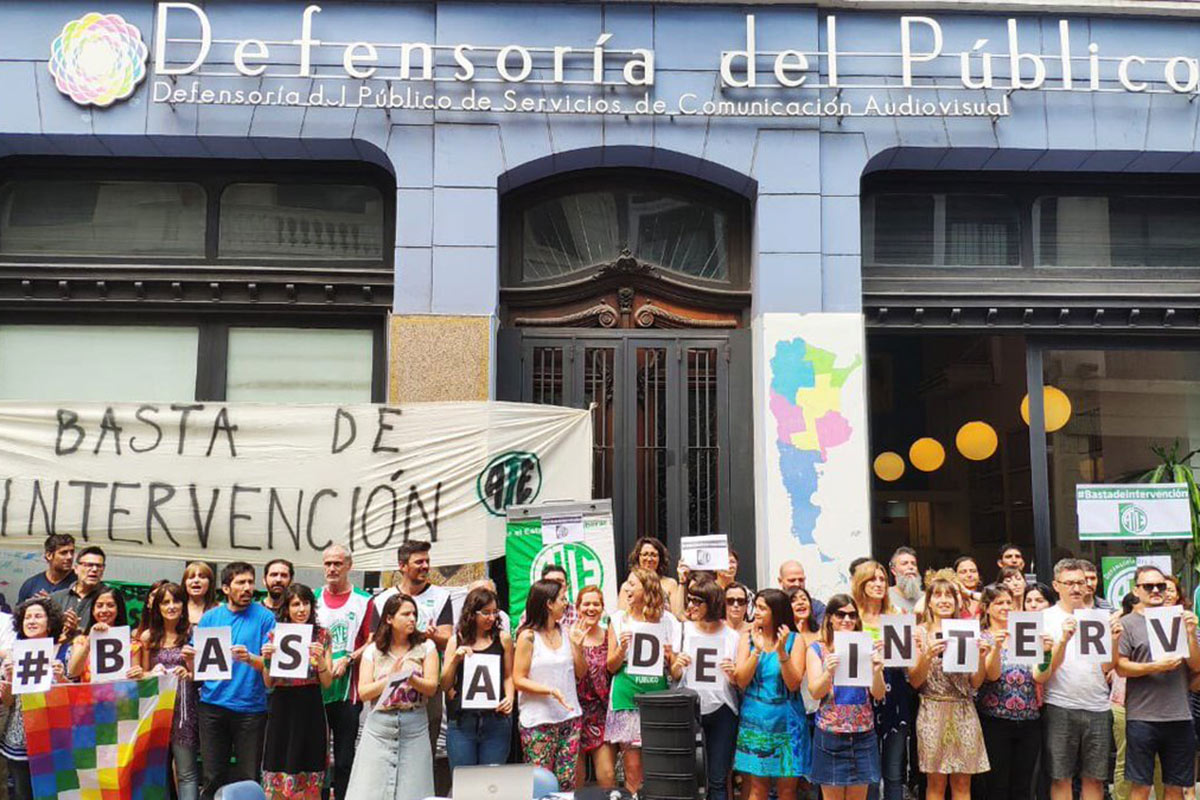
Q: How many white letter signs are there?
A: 14